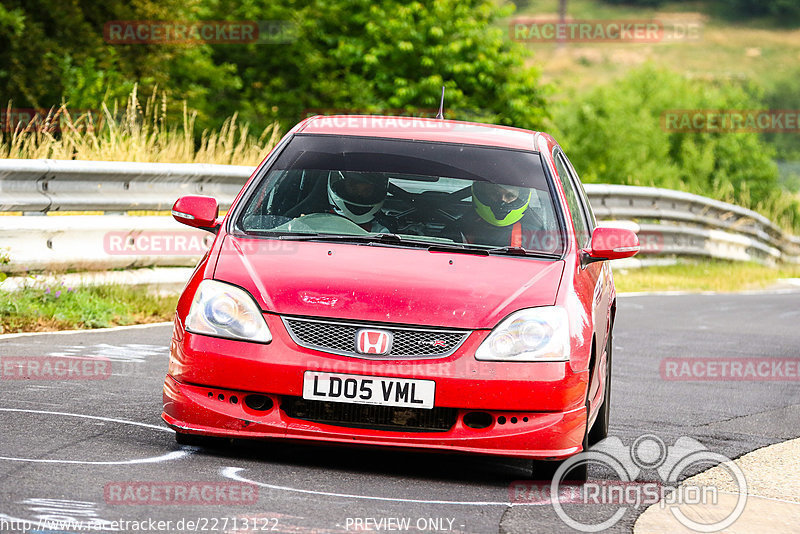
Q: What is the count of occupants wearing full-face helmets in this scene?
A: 2